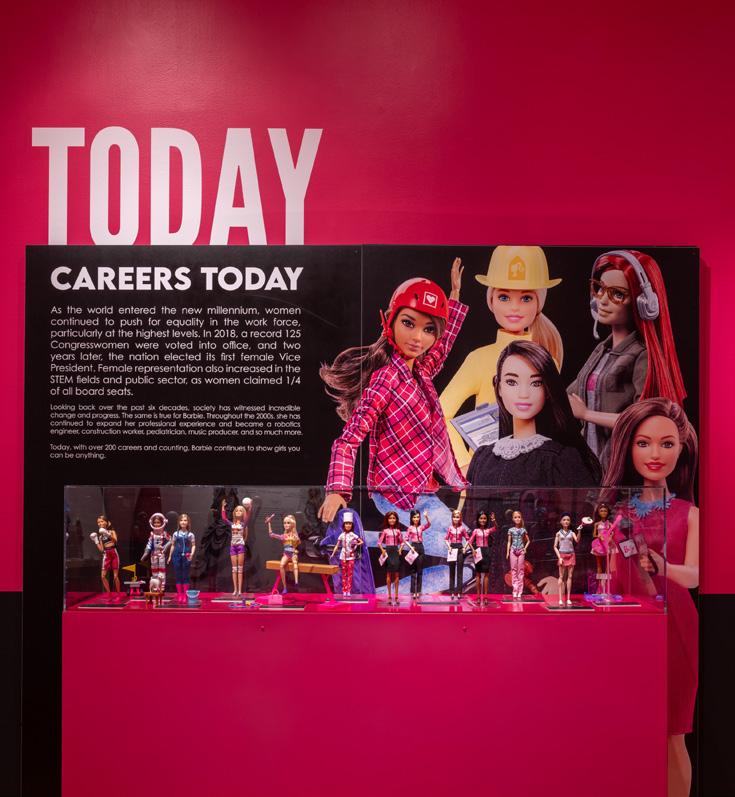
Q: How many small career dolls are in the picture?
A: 13